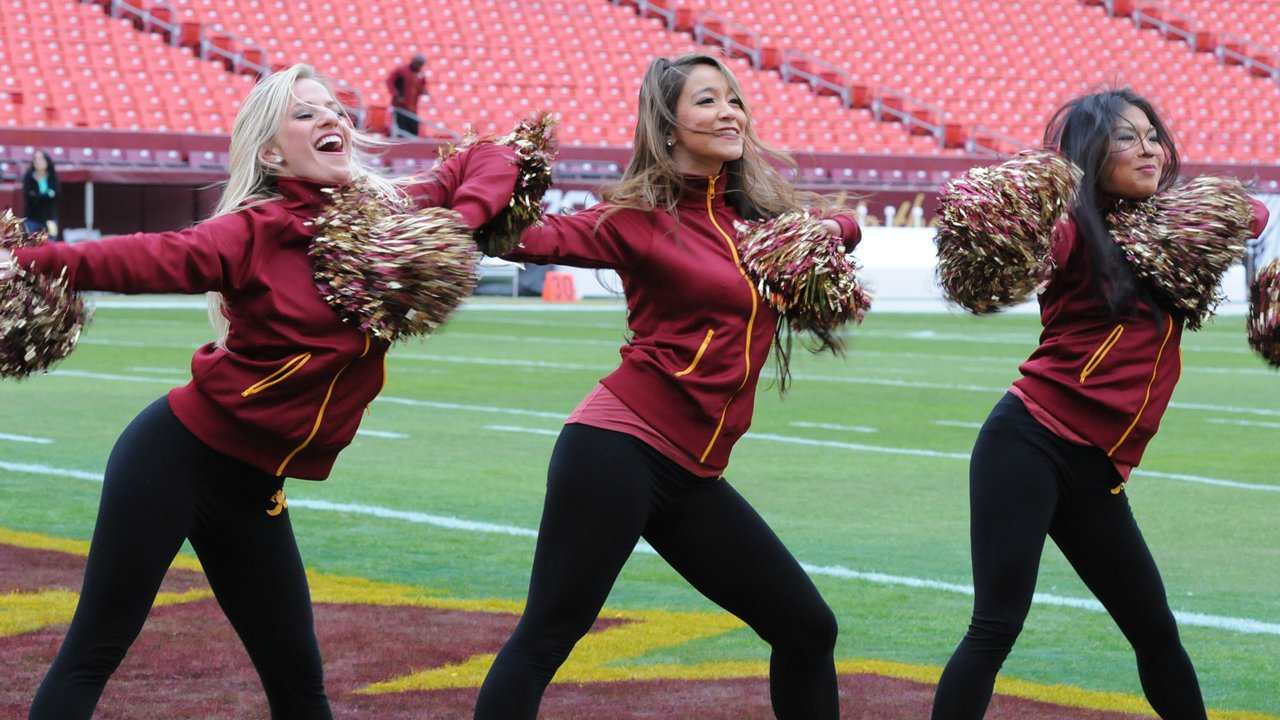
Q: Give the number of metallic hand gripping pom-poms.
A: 7